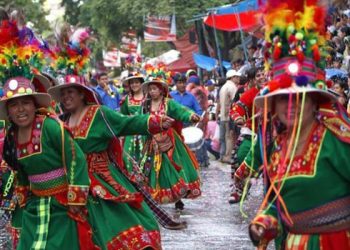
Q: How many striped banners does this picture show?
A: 3